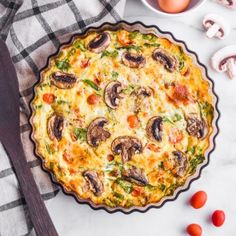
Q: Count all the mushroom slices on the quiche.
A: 14